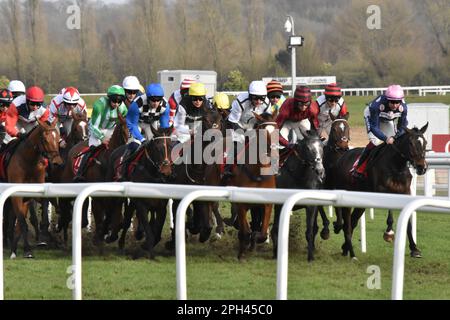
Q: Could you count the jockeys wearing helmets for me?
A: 15